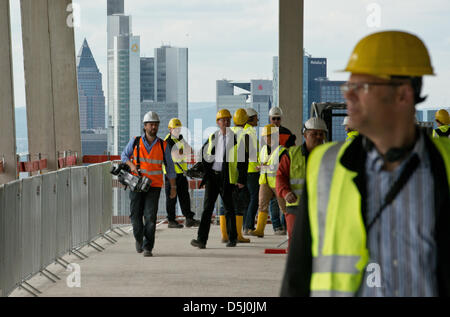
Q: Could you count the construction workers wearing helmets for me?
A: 11